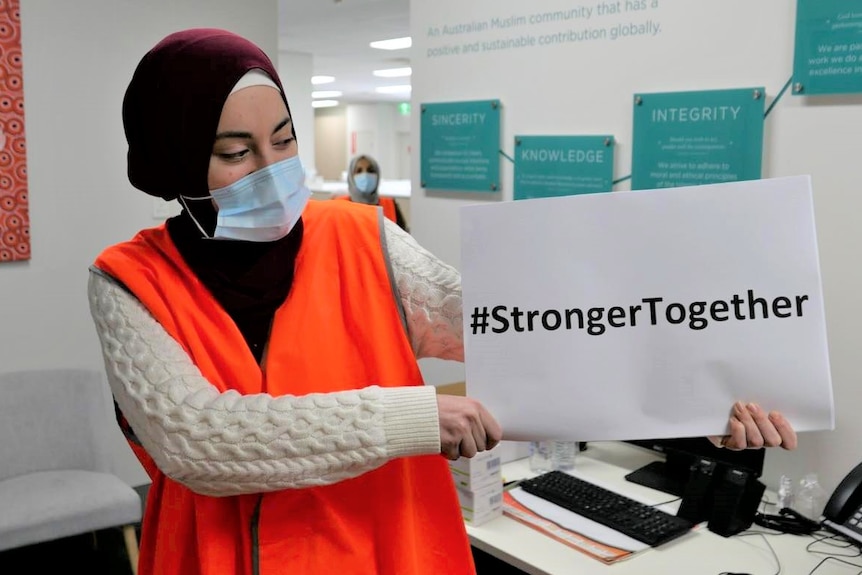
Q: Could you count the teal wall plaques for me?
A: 4